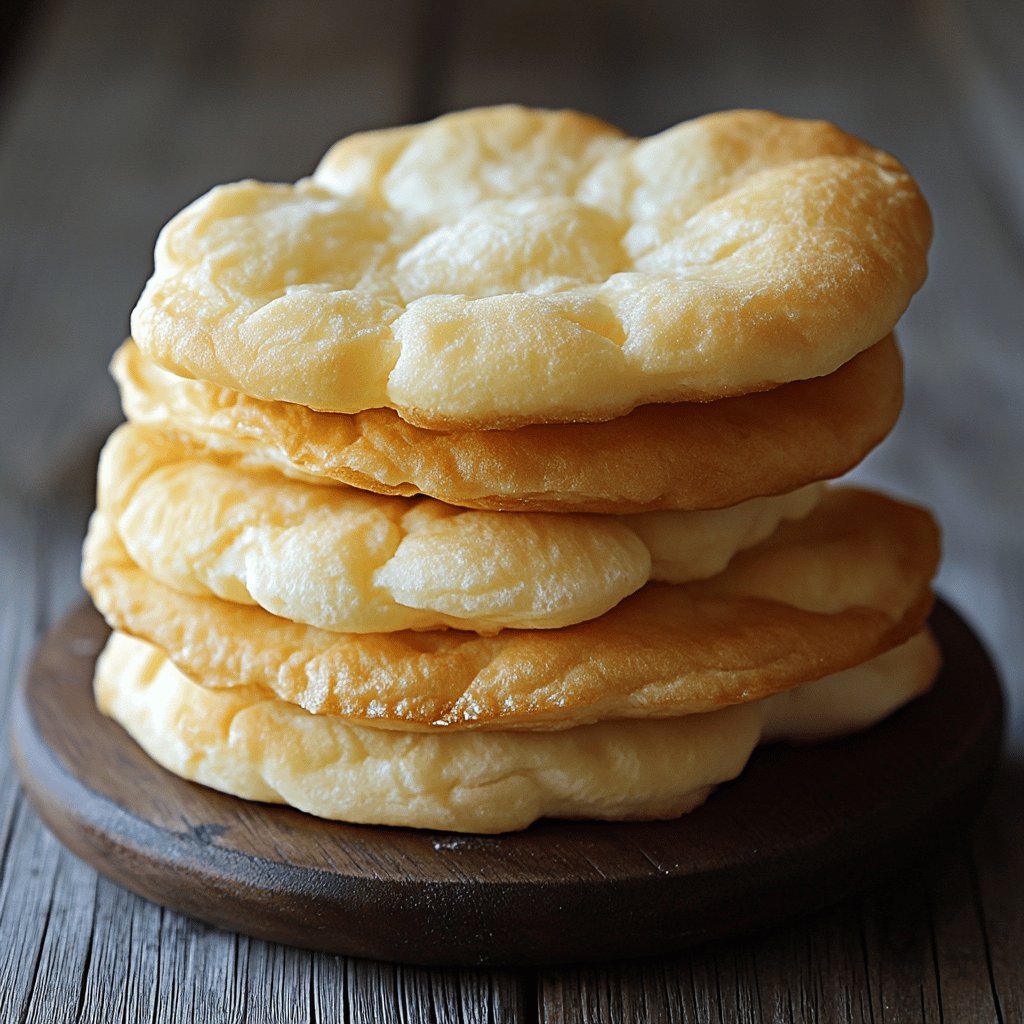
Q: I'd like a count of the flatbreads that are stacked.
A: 5